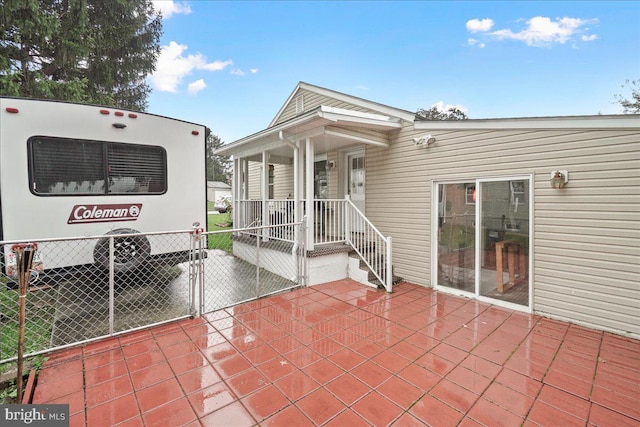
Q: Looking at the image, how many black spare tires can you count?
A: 1